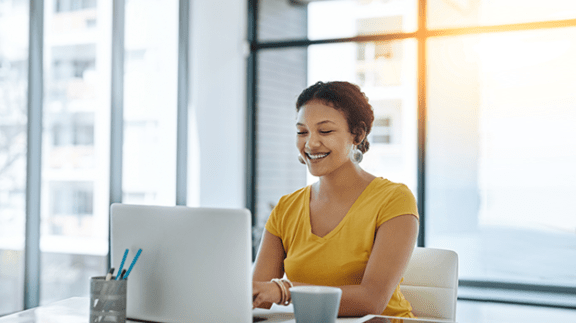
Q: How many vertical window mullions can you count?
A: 5